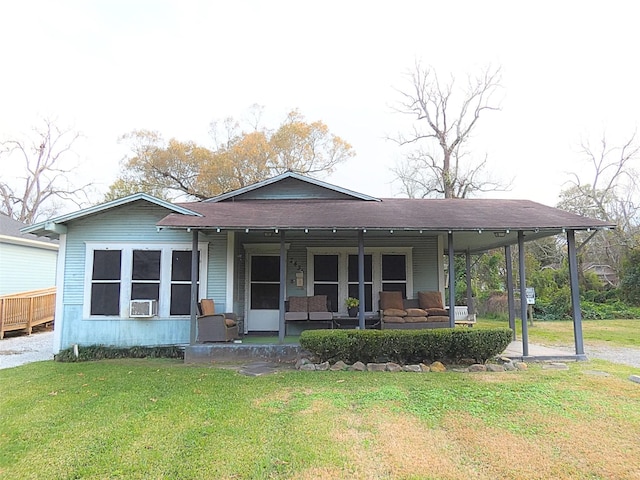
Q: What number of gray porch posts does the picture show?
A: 8